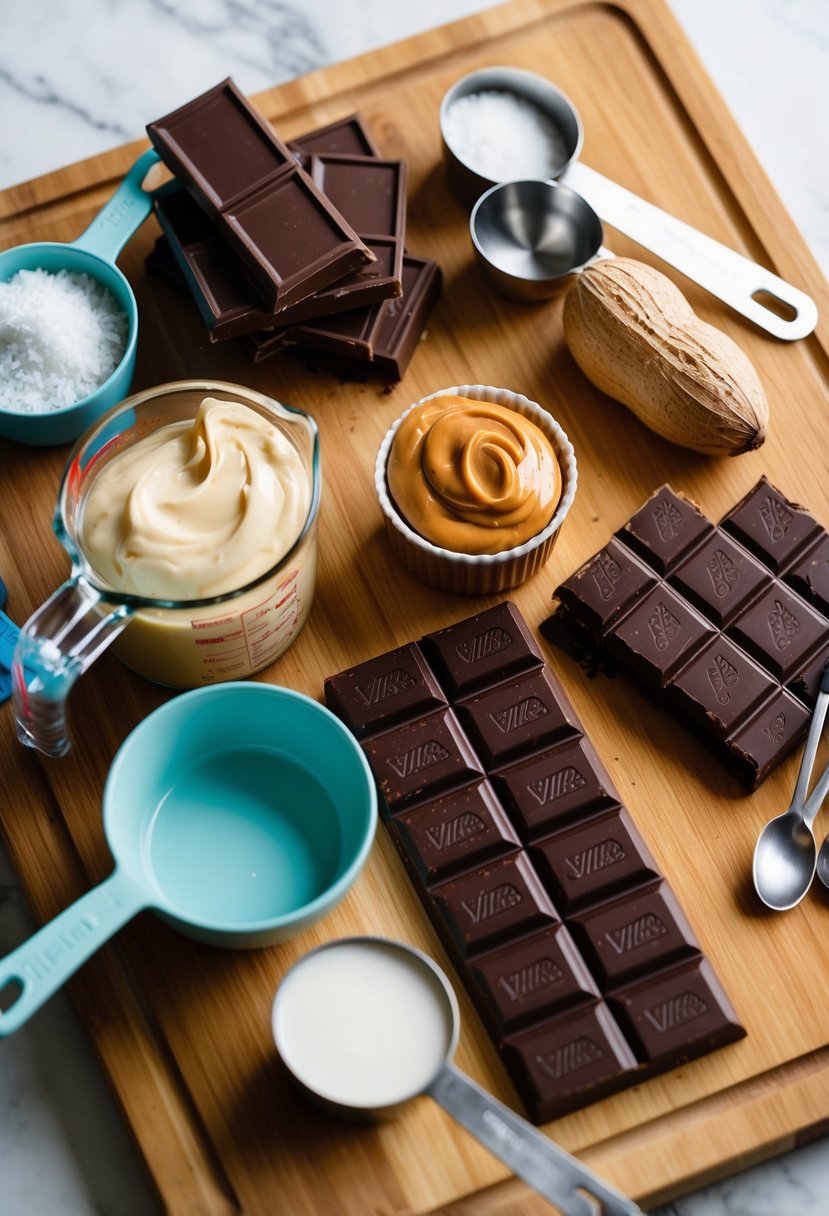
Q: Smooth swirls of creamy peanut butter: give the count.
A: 1